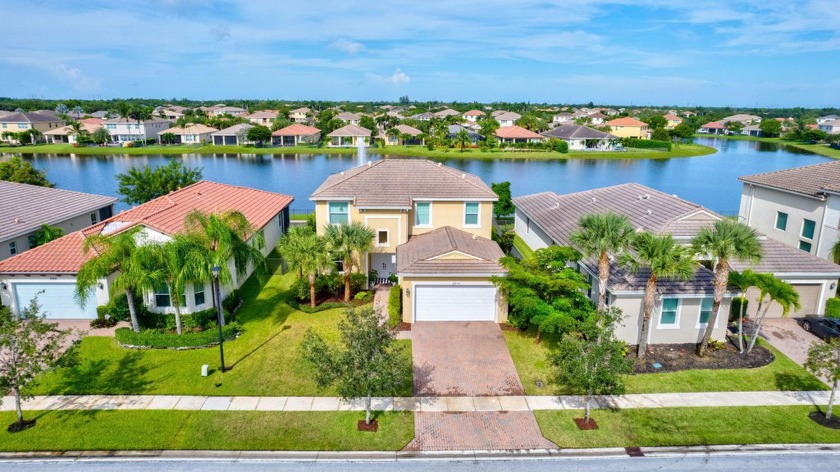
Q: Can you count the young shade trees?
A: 4